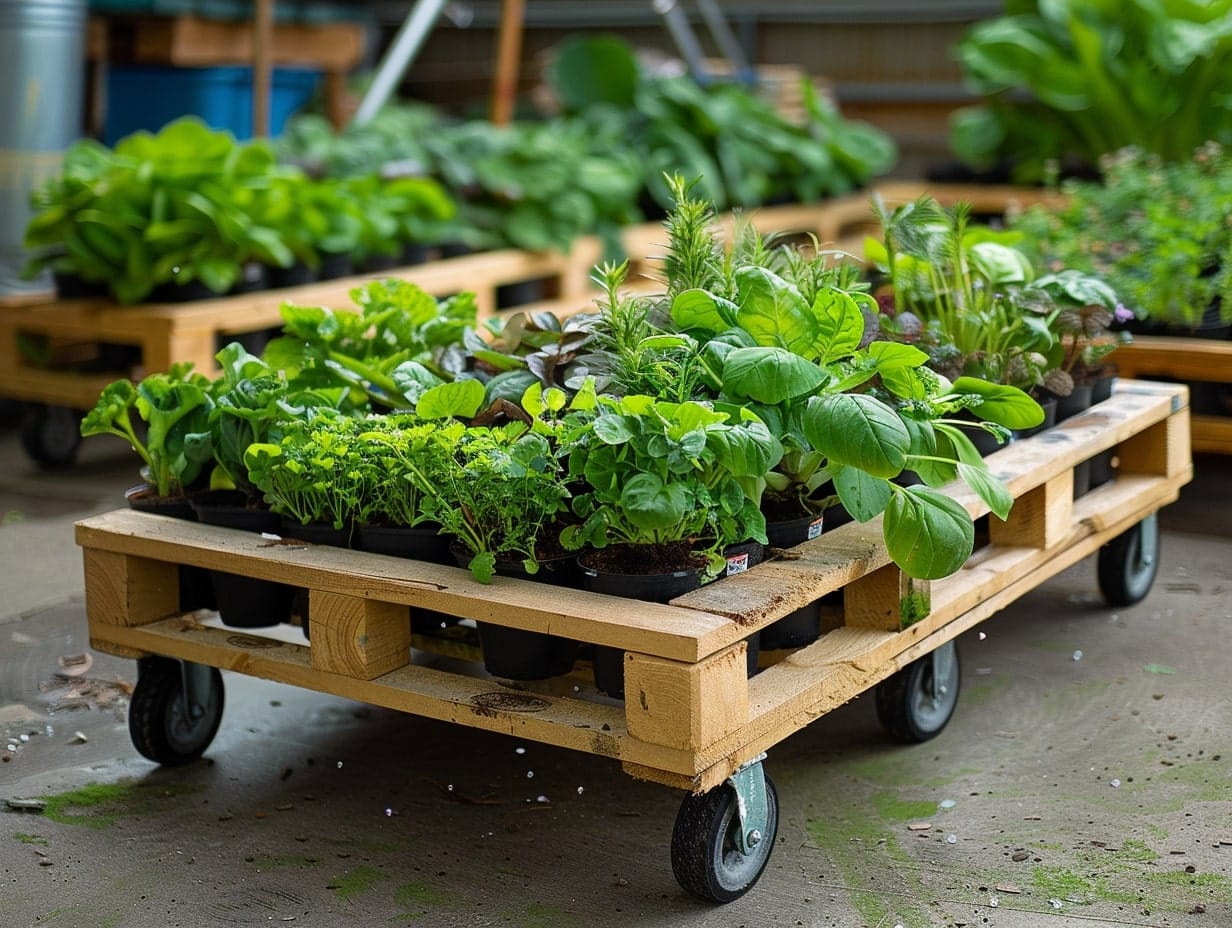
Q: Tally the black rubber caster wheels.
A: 5